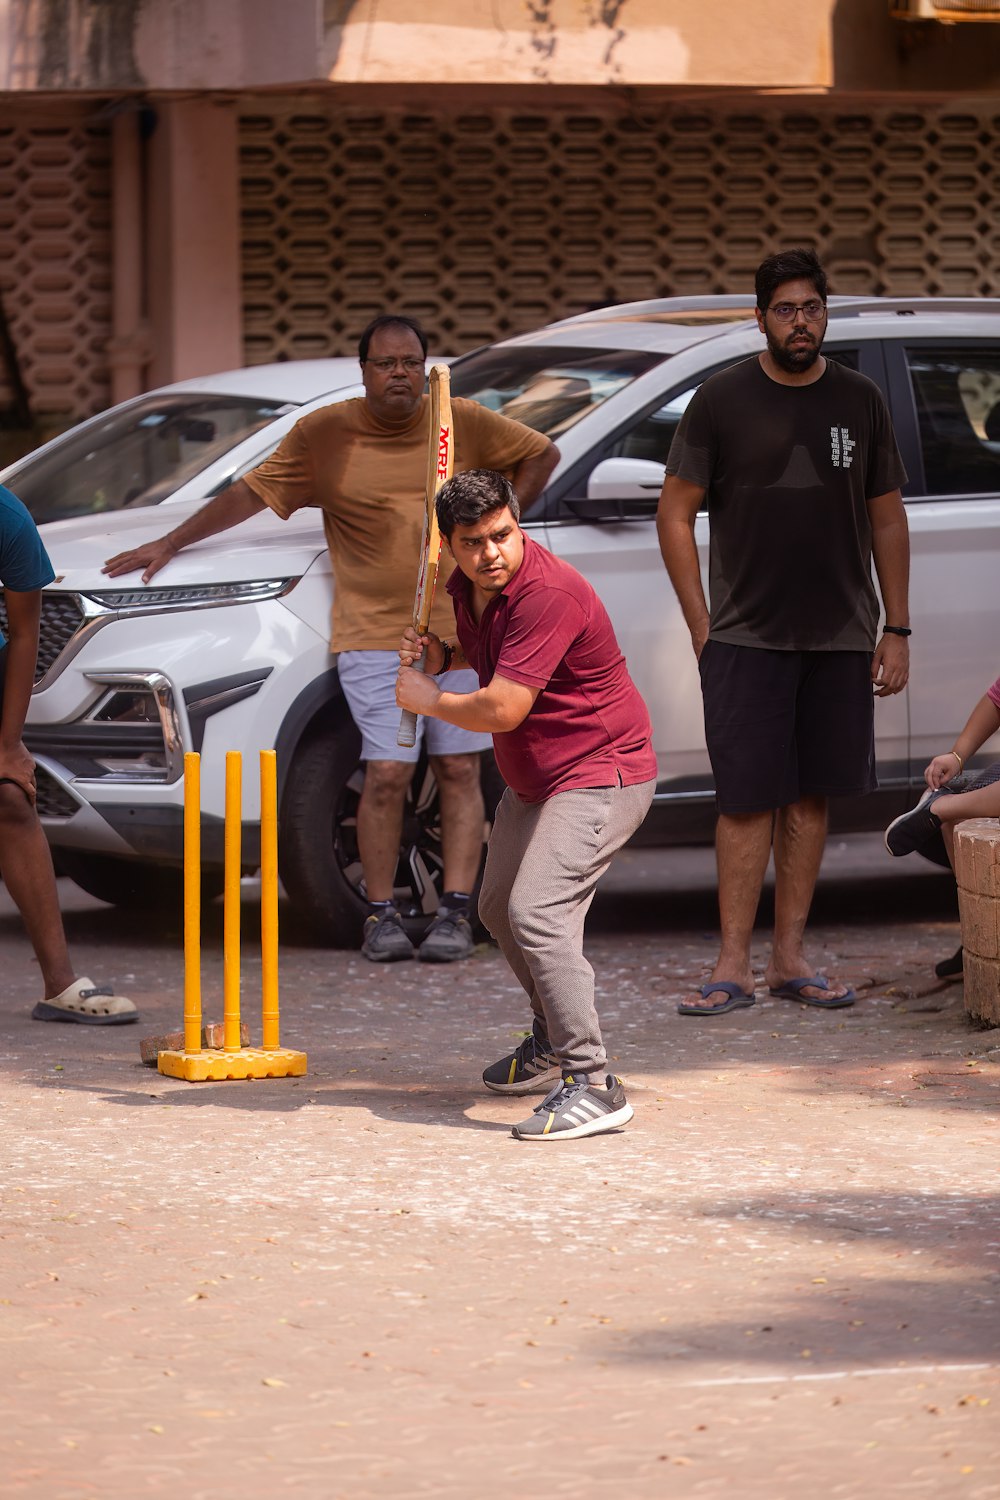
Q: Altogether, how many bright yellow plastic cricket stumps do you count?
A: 3